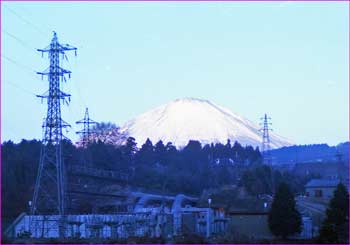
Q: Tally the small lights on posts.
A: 3